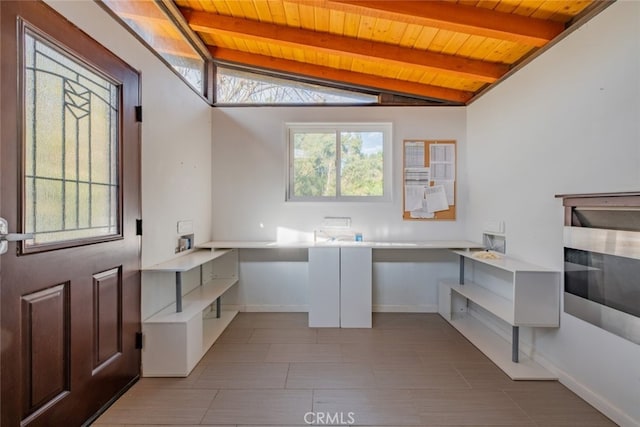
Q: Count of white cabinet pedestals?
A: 2